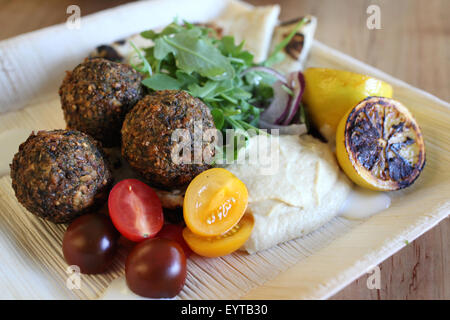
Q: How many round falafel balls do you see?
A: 3